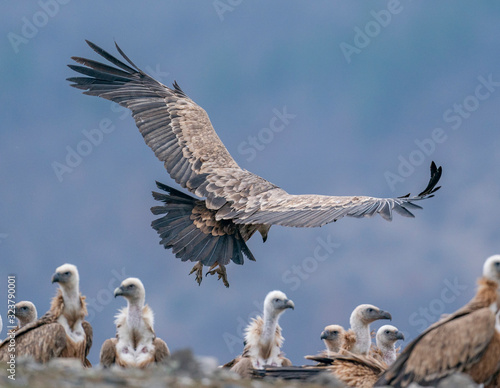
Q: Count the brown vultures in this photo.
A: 9